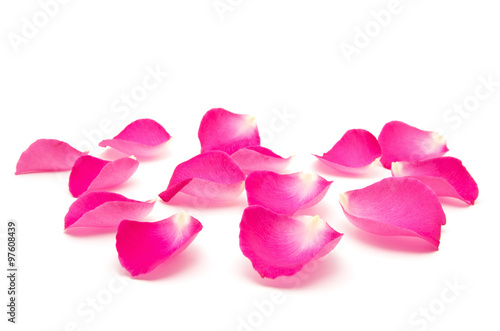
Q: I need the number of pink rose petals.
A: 14